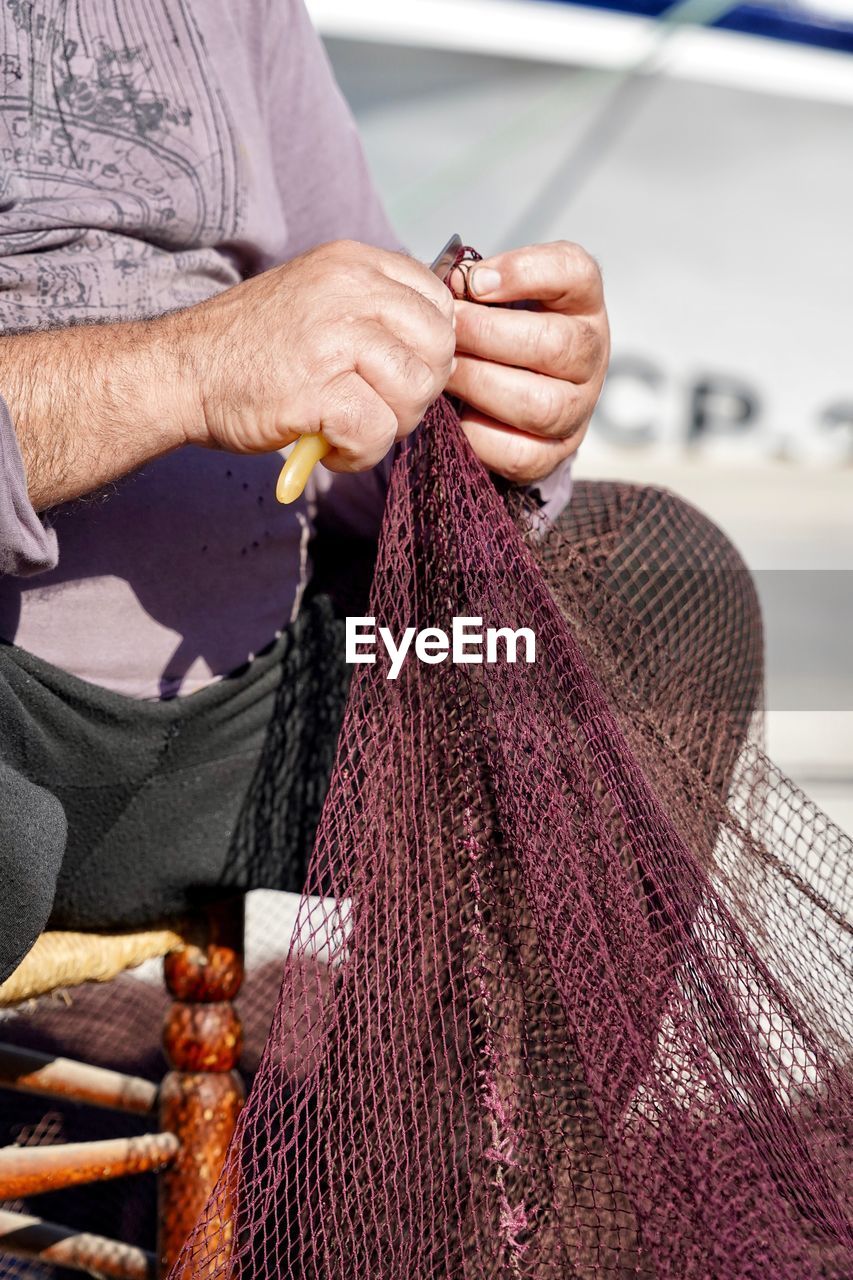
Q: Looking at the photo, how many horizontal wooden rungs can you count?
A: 3